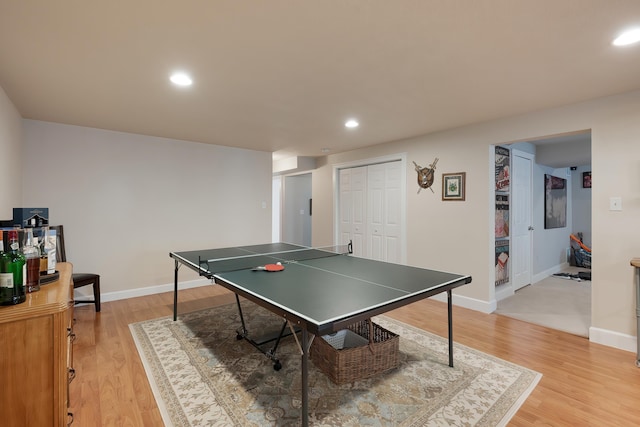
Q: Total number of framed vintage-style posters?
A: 3